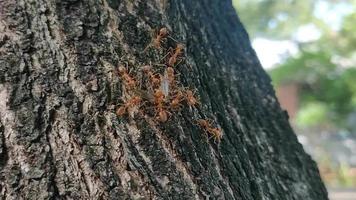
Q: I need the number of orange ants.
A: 10